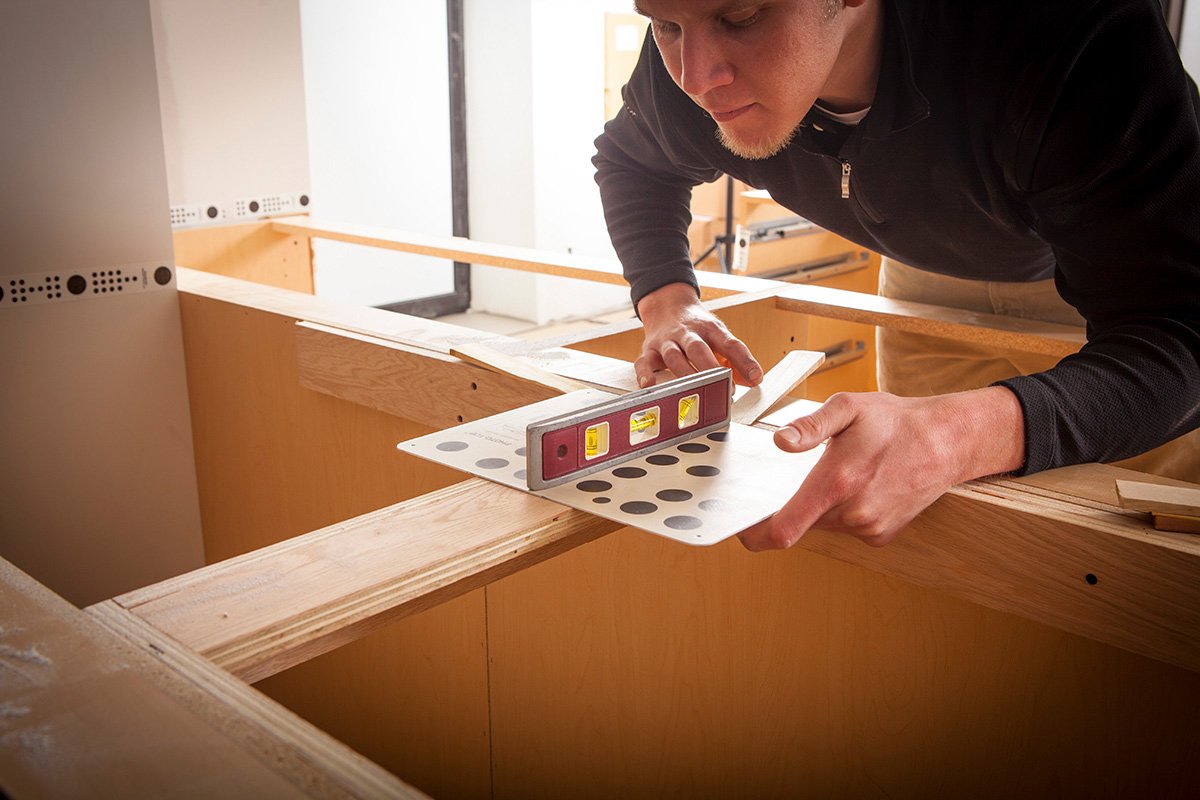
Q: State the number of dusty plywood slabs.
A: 1